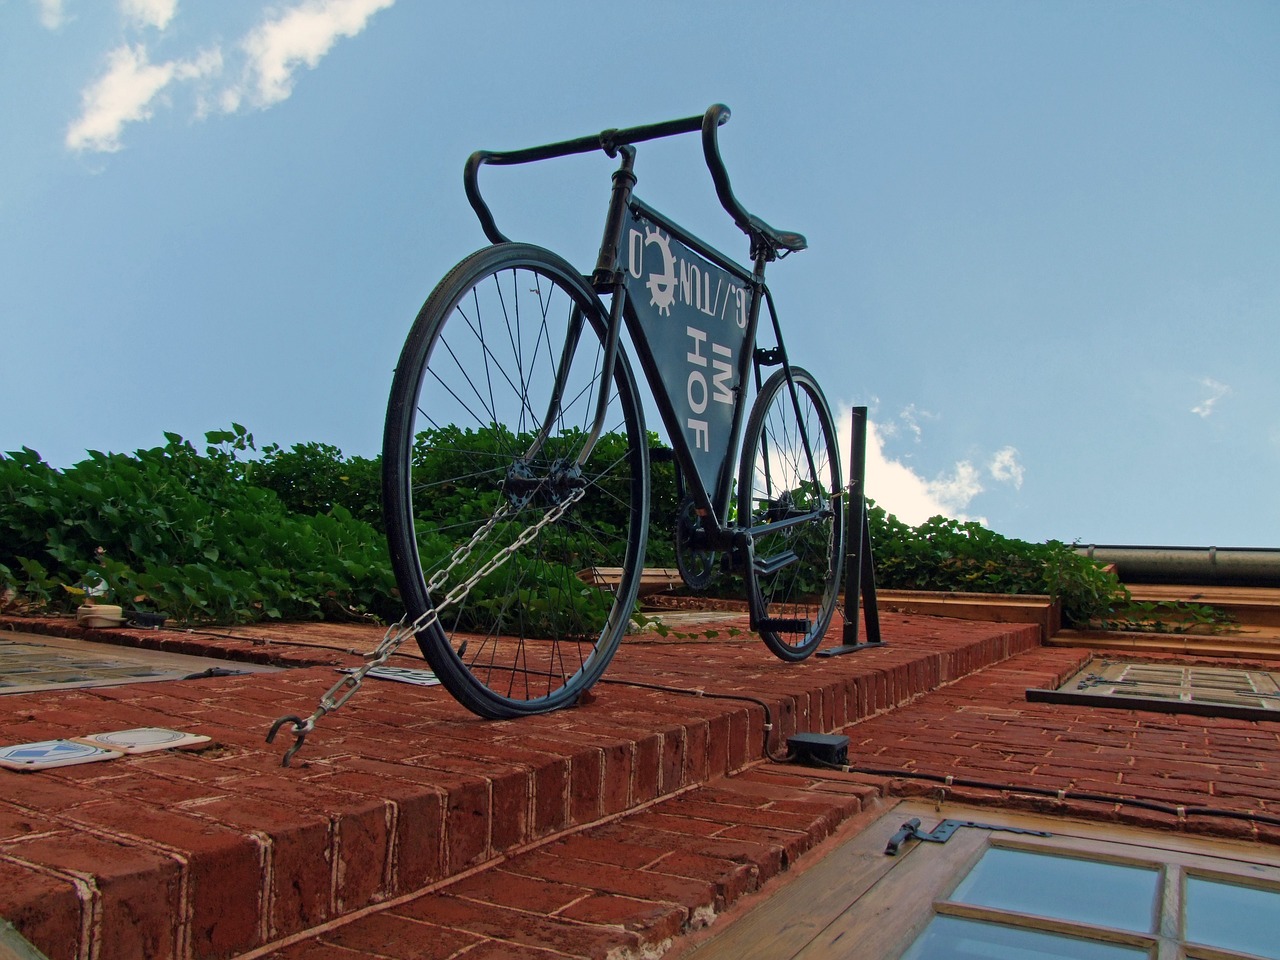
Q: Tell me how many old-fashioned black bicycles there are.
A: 1